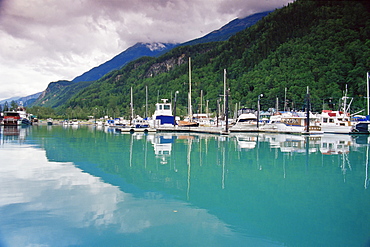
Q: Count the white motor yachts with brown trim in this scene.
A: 1